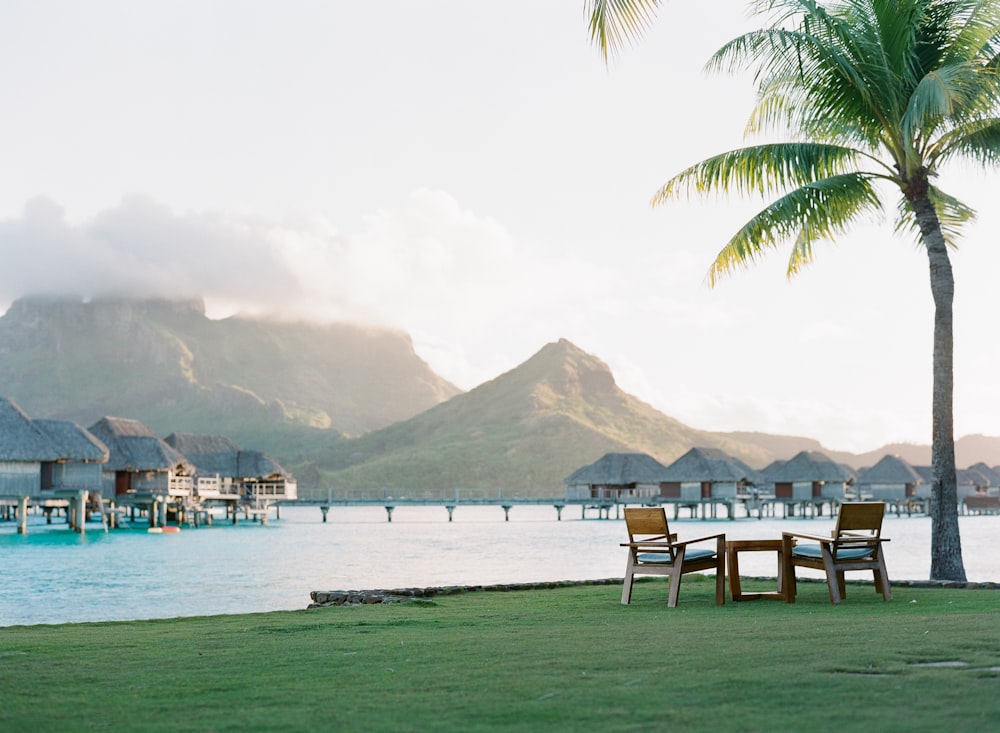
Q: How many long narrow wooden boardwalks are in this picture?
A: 1